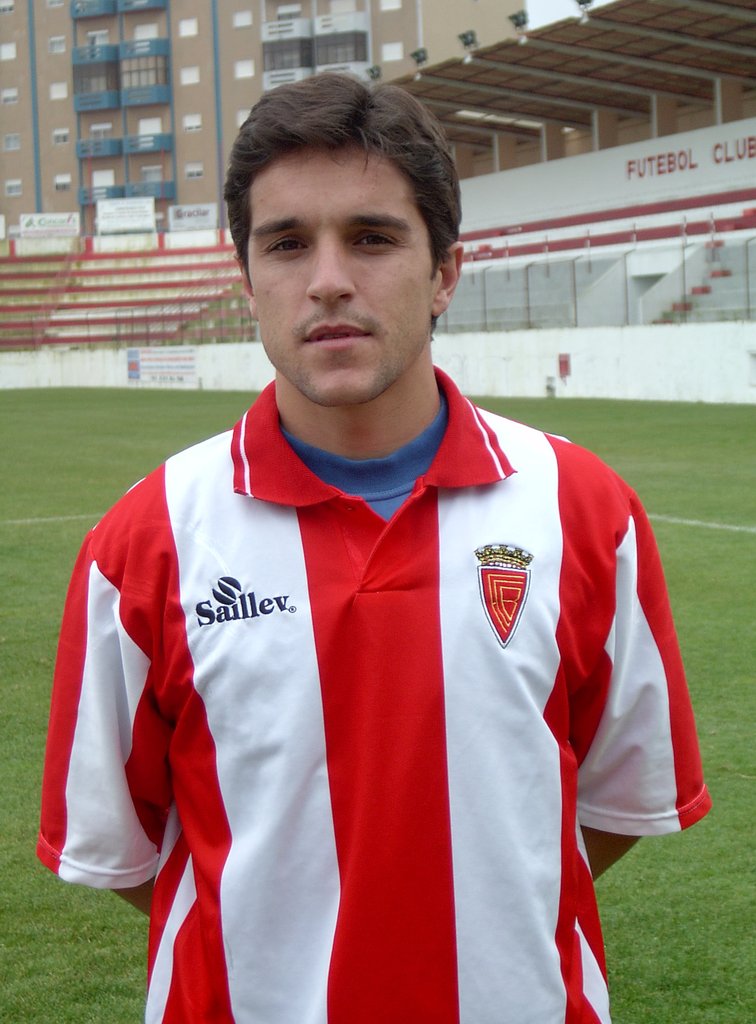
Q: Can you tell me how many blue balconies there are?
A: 10